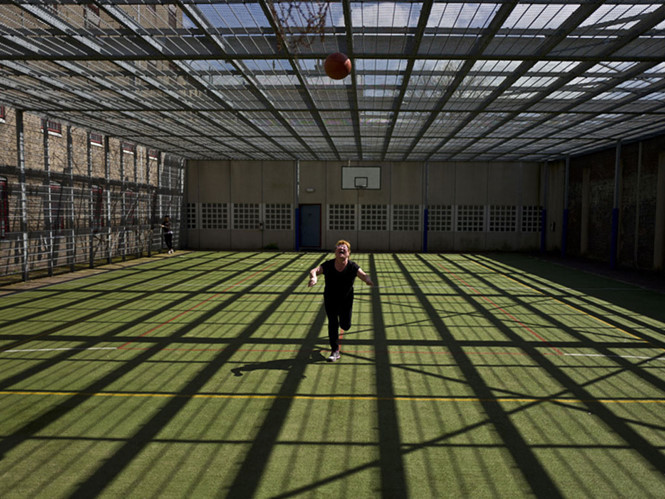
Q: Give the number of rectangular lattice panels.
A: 11